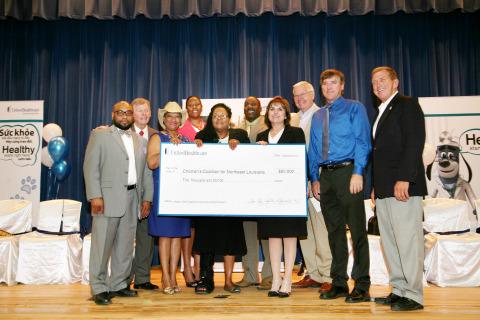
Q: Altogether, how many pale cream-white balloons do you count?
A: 3